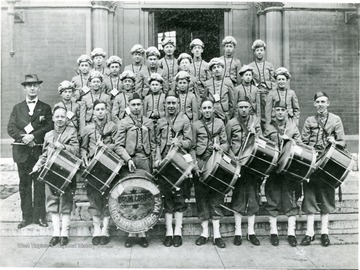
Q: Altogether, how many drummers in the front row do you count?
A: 8